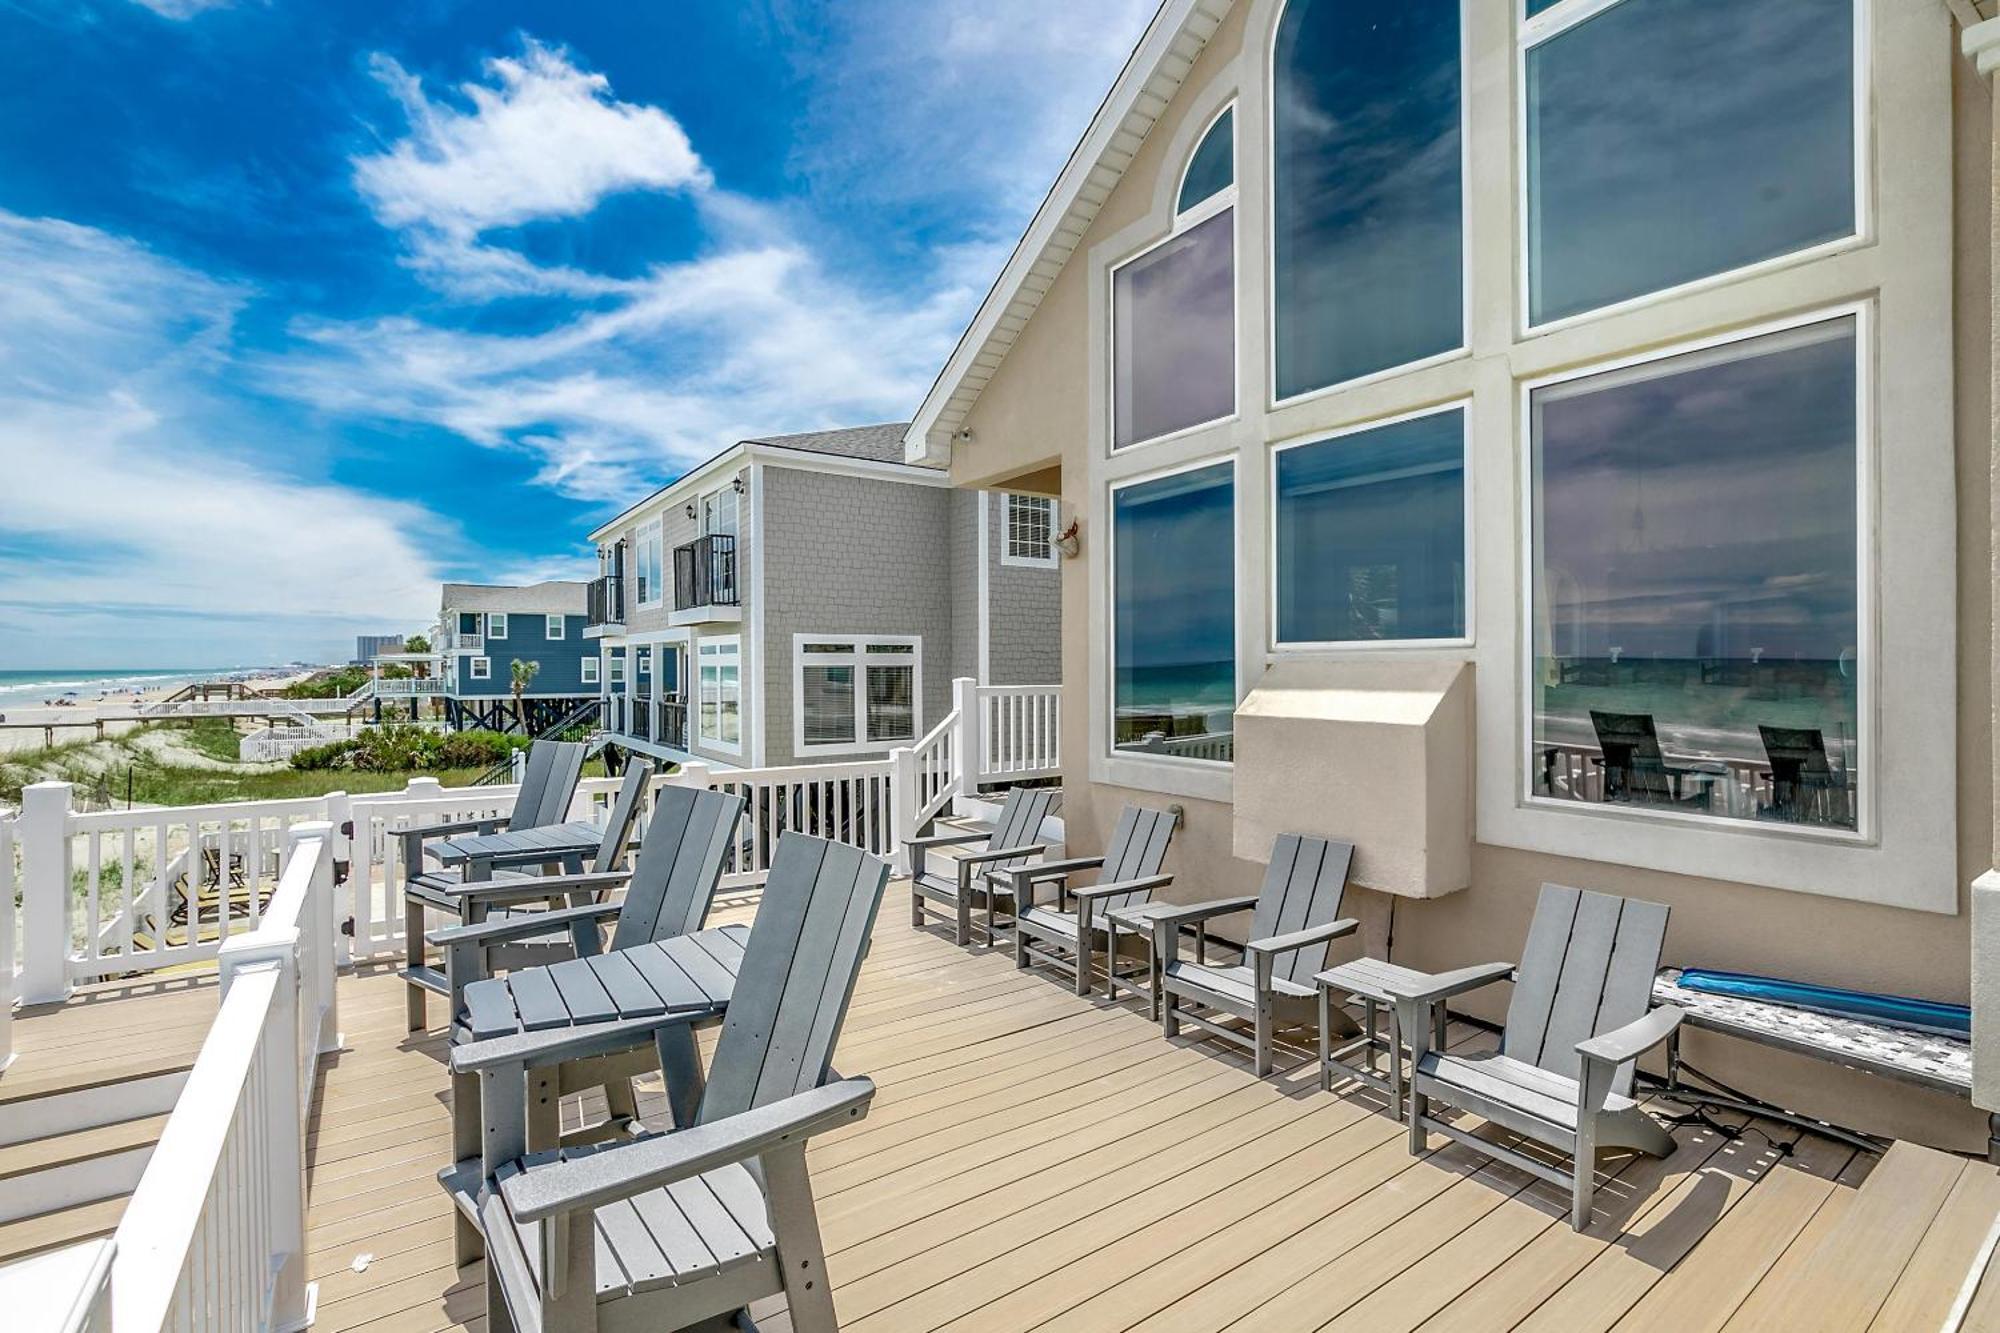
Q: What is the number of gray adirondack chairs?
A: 8